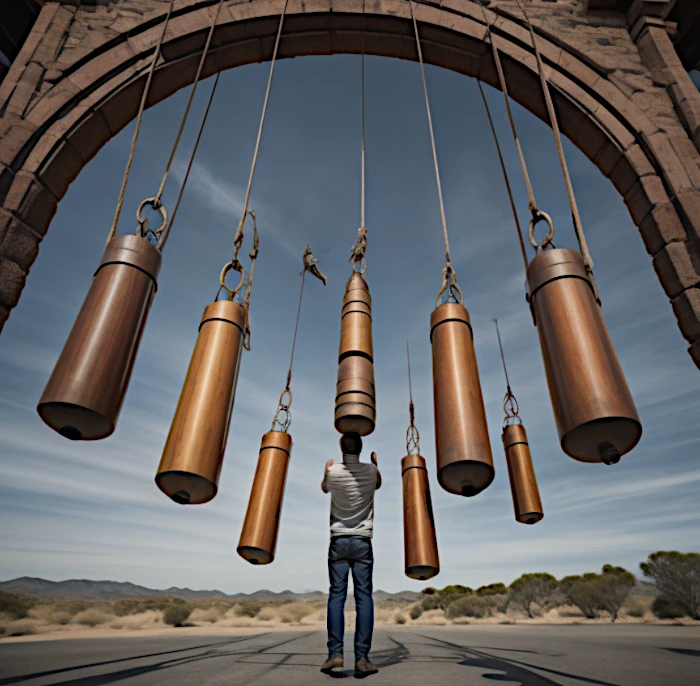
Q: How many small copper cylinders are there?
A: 3